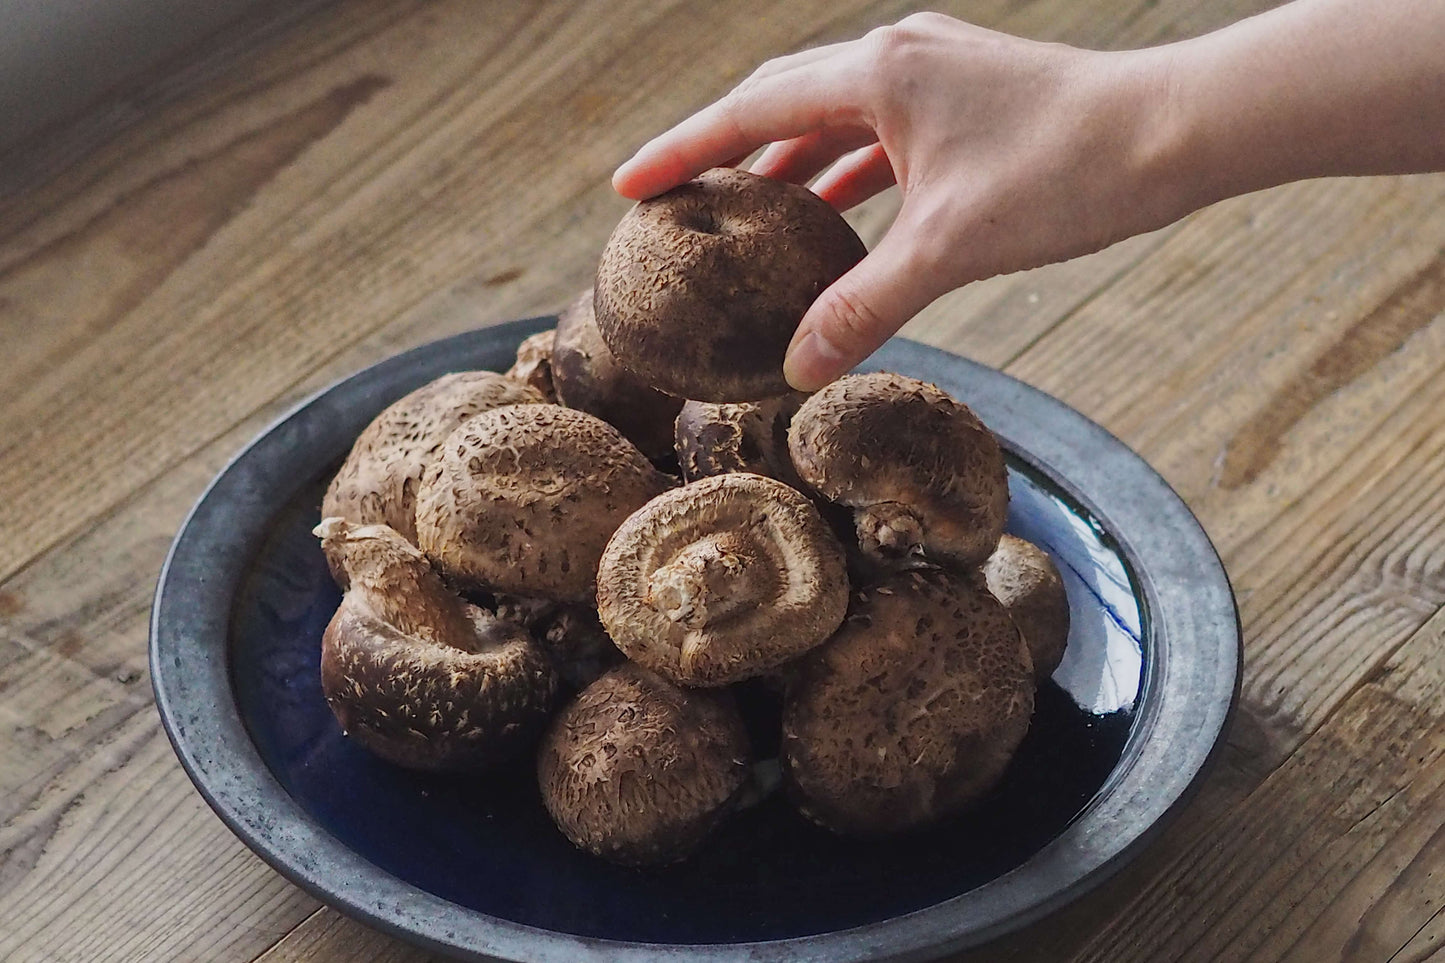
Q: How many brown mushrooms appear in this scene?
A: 11